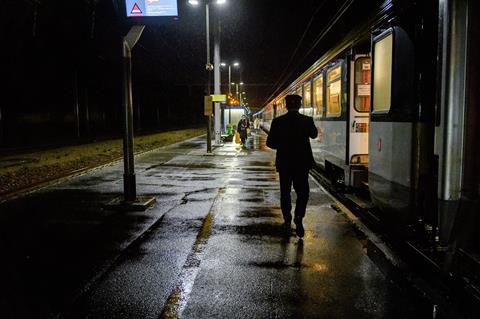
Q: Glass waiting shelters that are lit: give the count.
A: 1